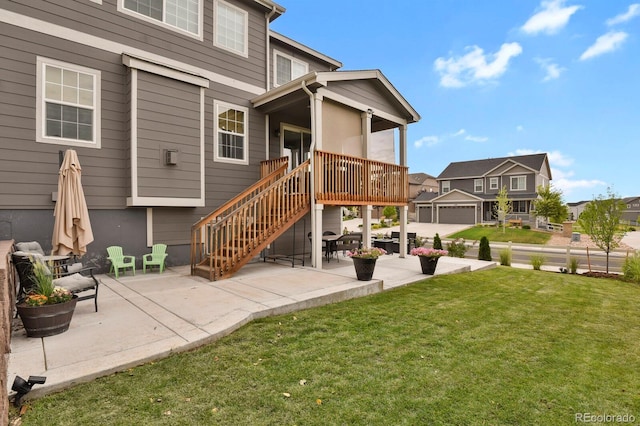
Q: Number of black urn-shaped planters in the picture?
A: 2